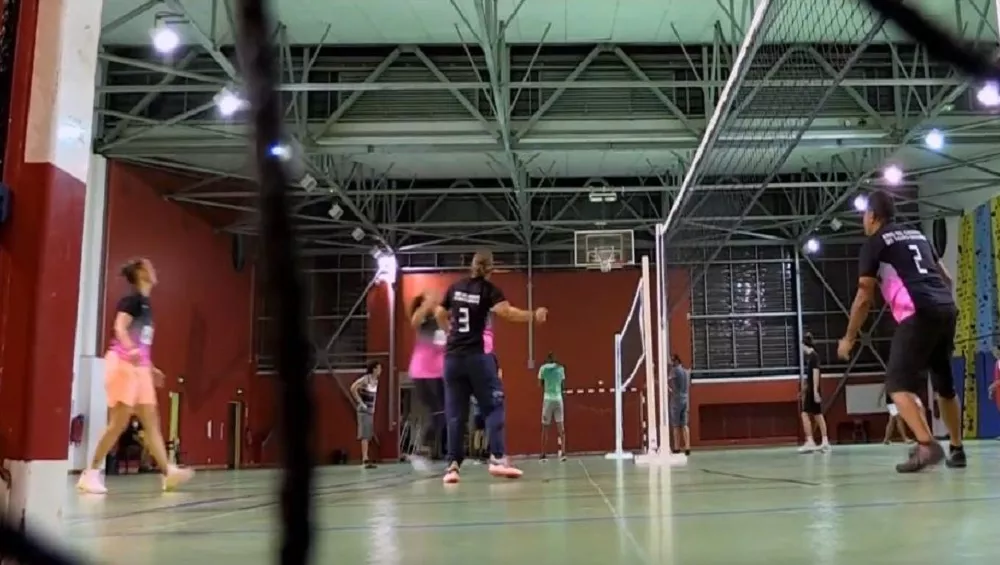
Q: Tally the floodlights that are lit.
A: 9